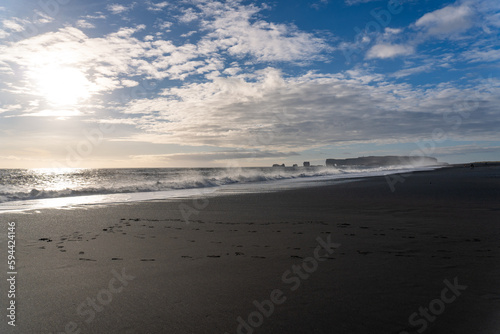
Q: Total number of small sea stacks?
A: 3